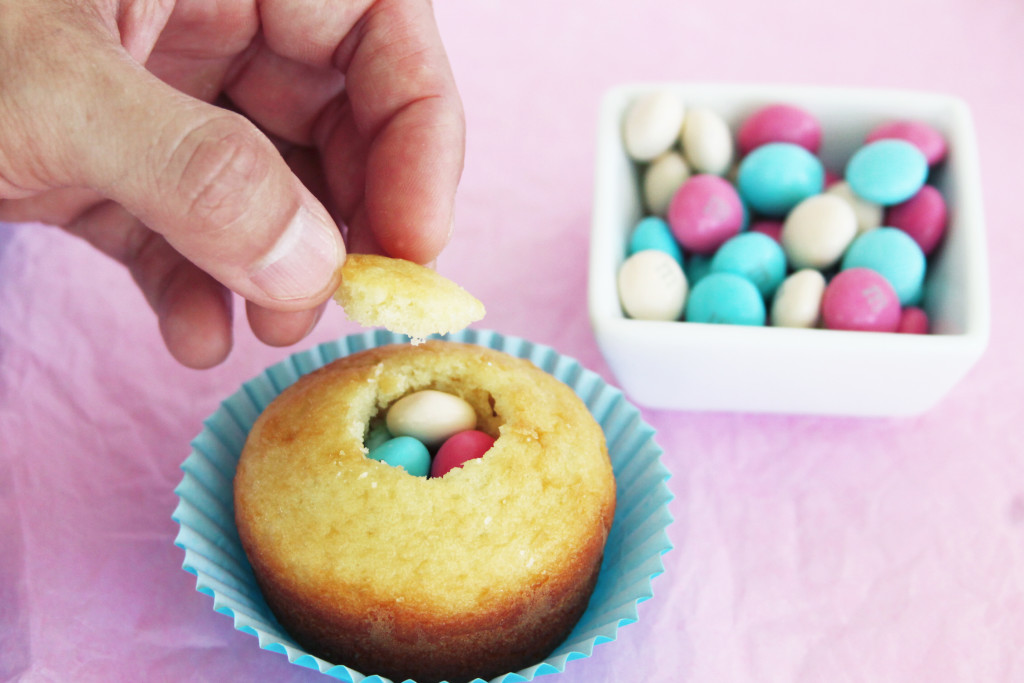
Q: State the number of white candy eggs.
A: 8